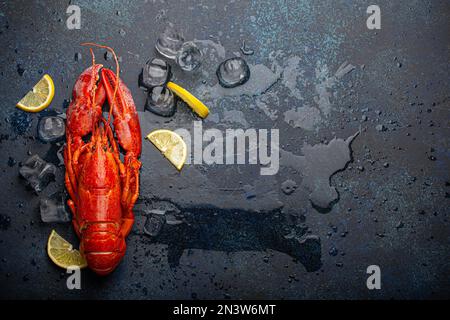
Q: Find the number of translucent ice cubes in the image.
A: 8